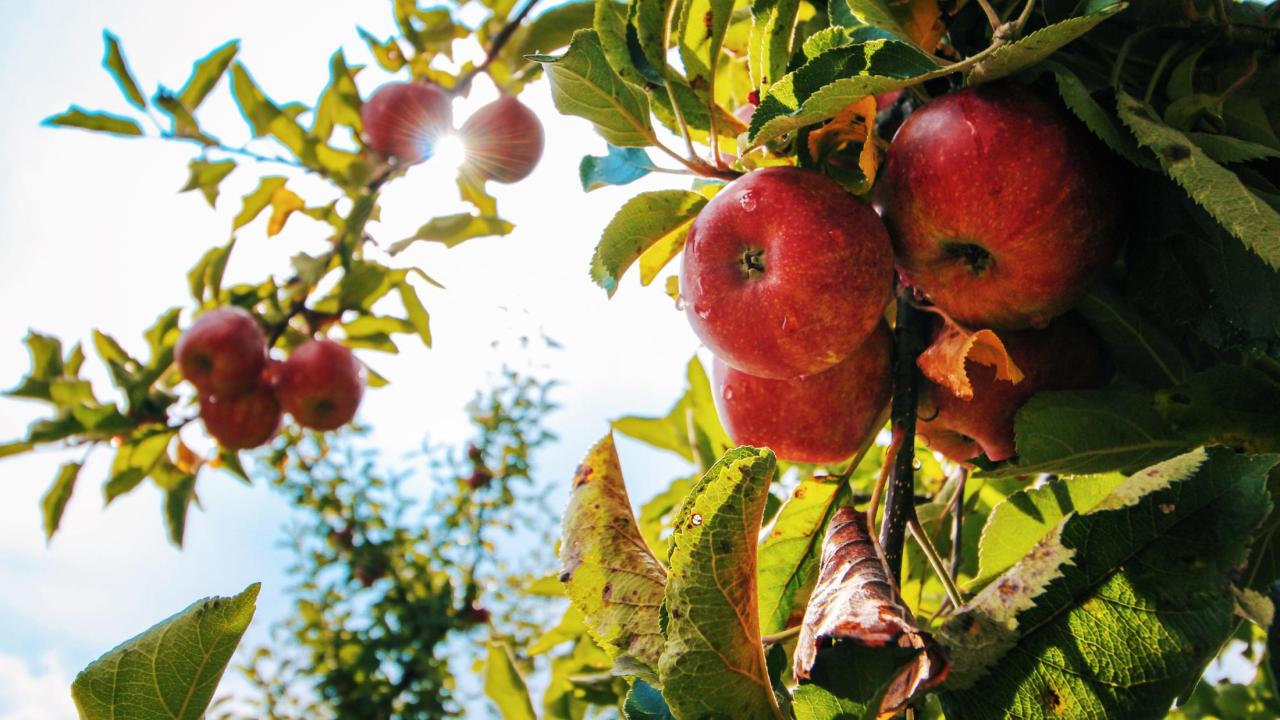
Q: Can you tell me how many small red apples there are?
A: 5